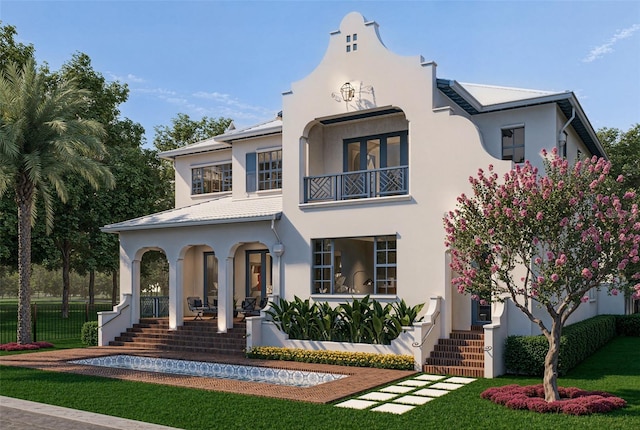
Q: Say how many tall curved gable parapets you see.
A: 1